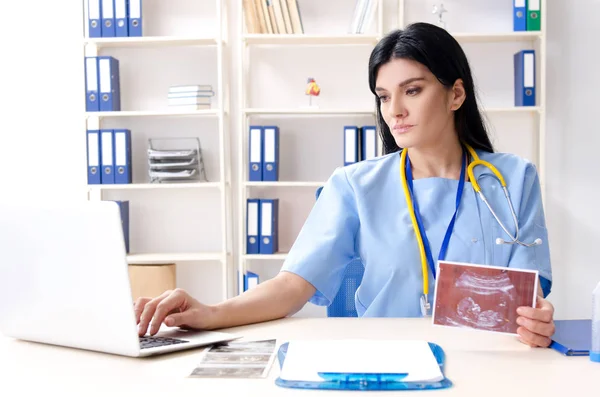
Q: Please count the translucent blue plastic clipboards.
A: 1